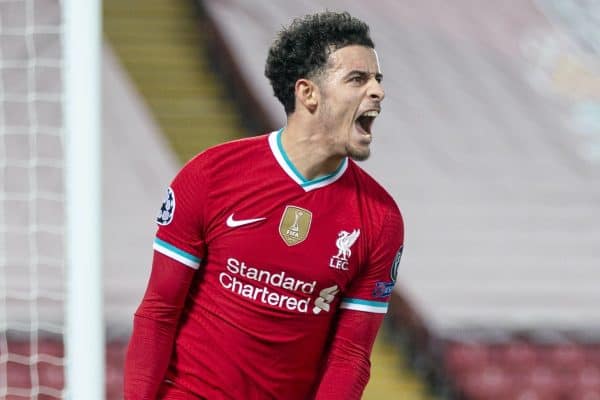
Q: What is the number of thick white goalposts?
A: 1